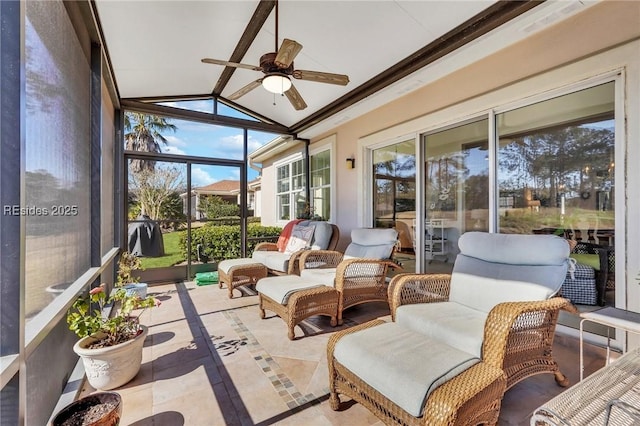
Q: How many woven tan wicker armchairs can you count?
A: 3